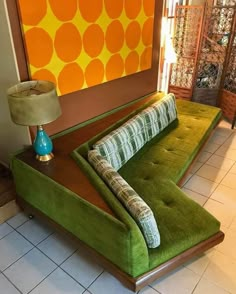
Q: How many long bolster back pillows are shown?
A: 2